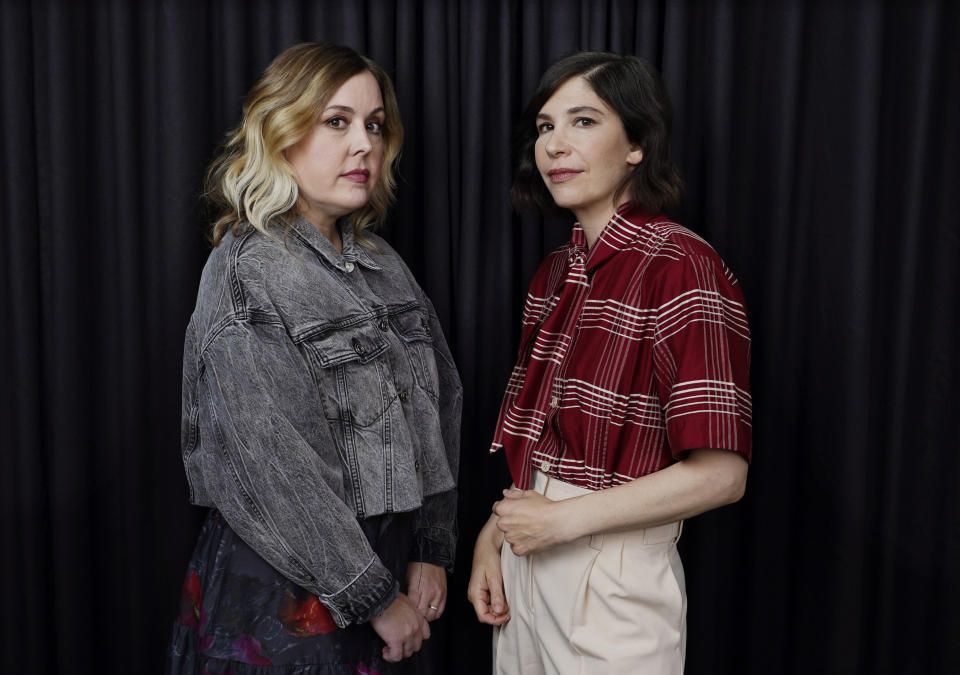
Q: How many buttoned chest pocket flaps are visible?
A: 2